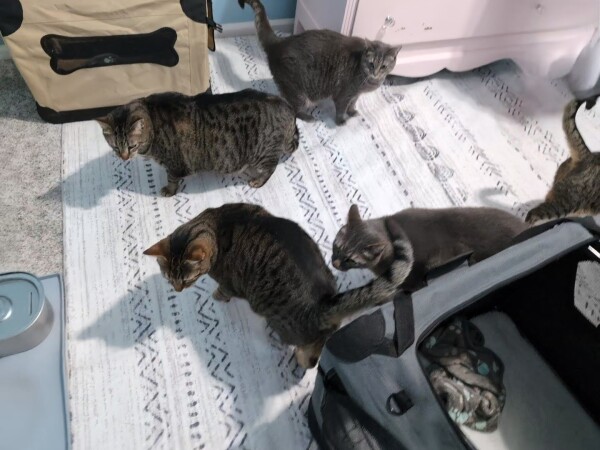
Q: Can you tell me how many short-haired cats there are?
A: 5